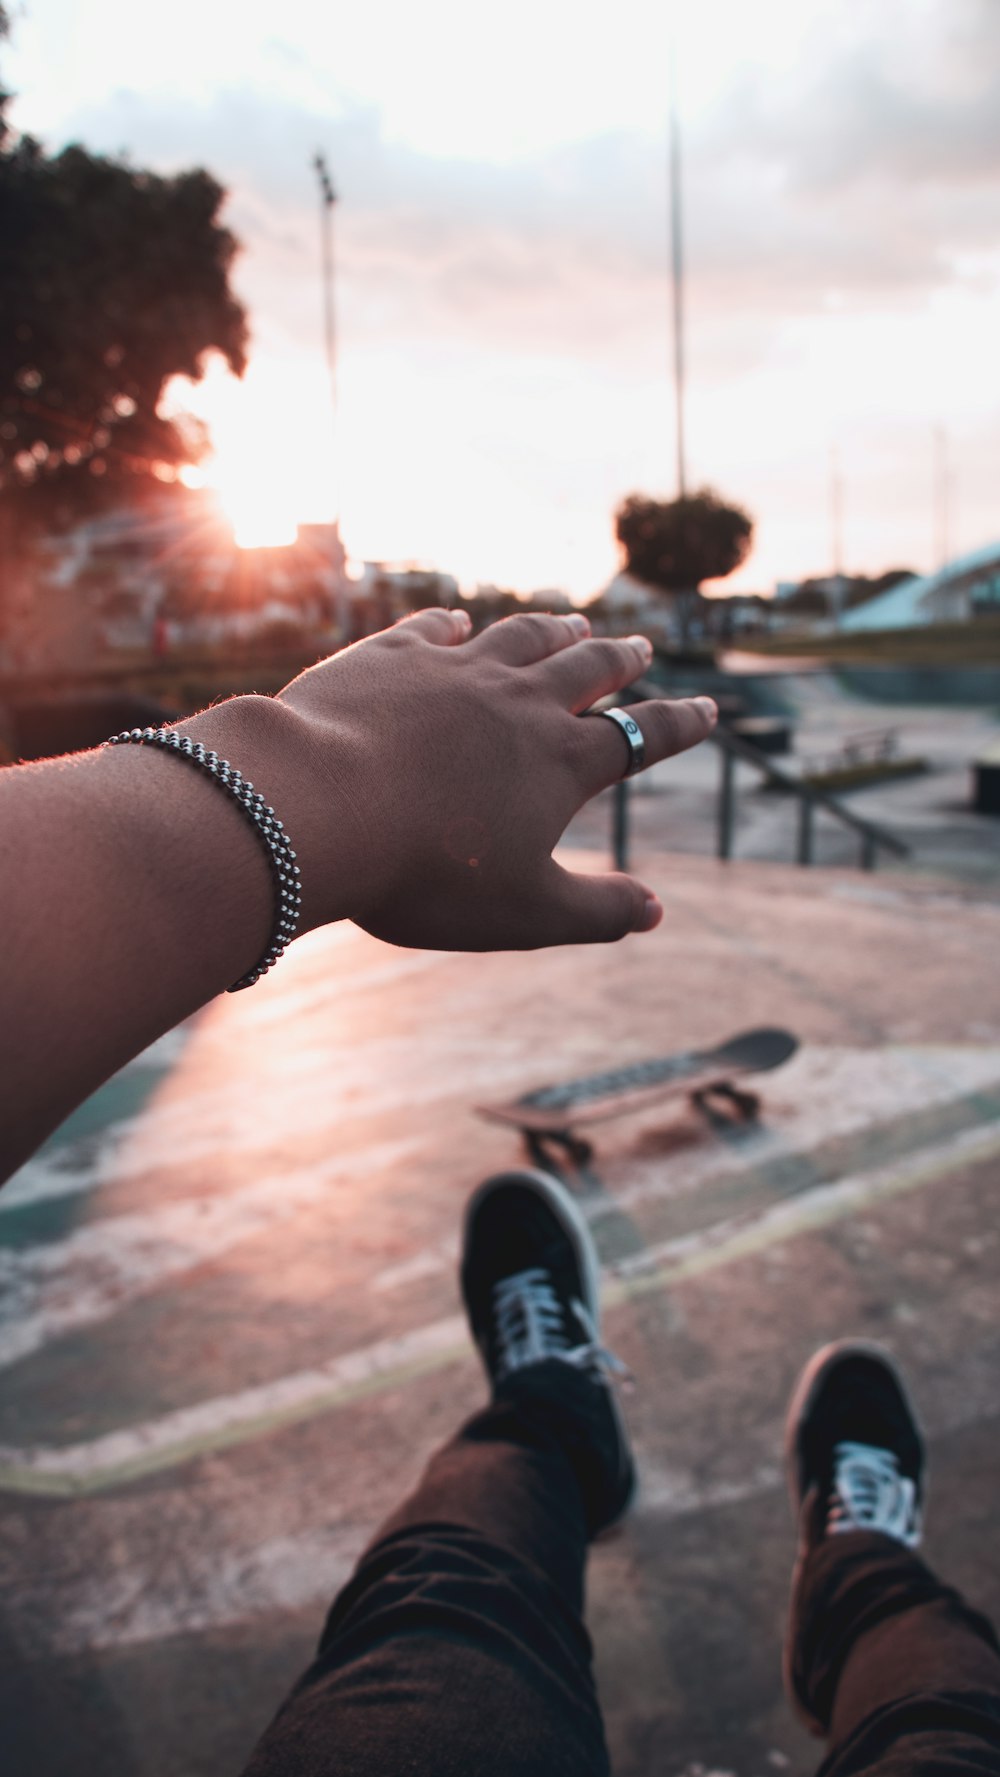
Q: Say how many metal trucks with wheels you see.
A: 2